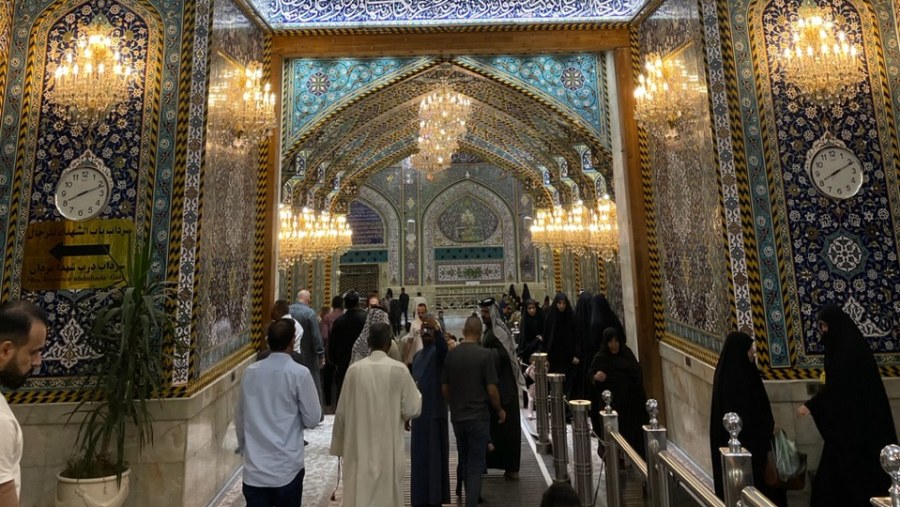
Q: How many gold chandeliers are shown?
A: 13